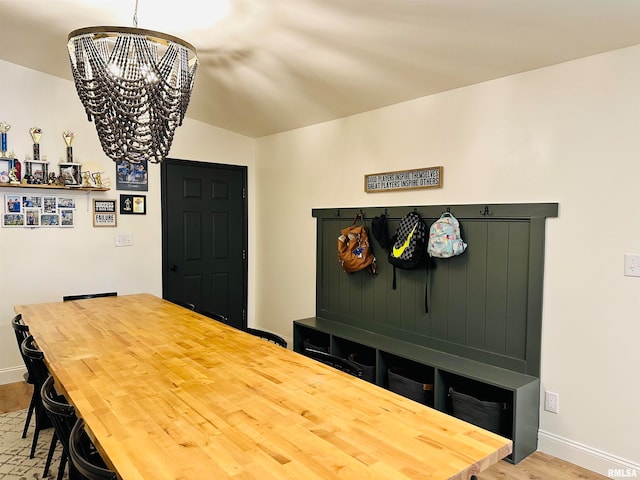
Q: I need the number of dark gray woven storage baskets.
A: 4